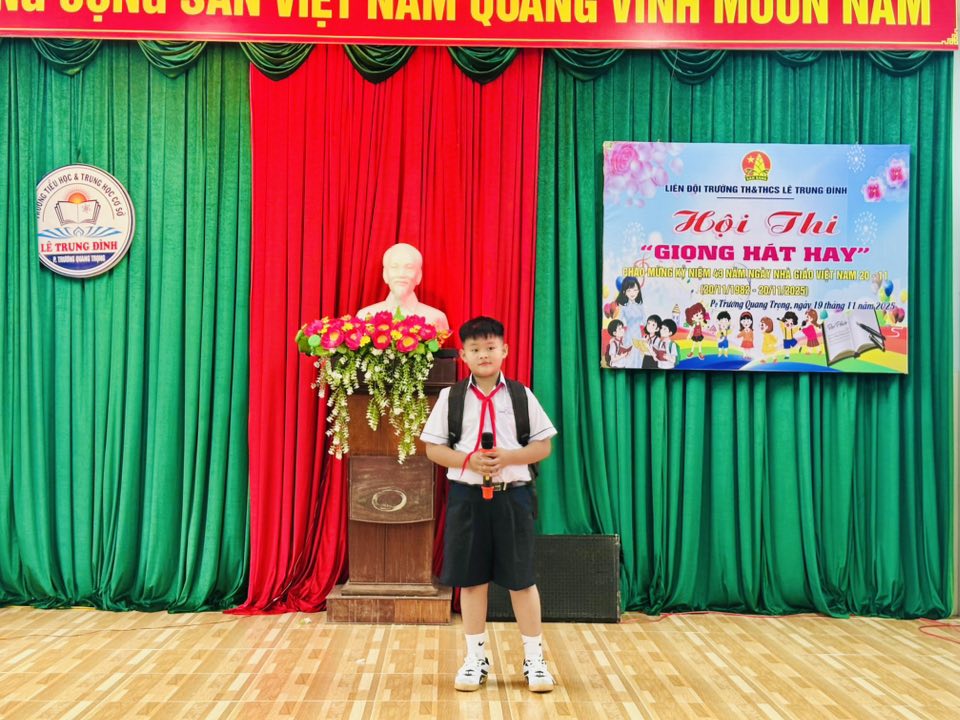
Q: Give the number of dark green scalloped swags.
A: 9